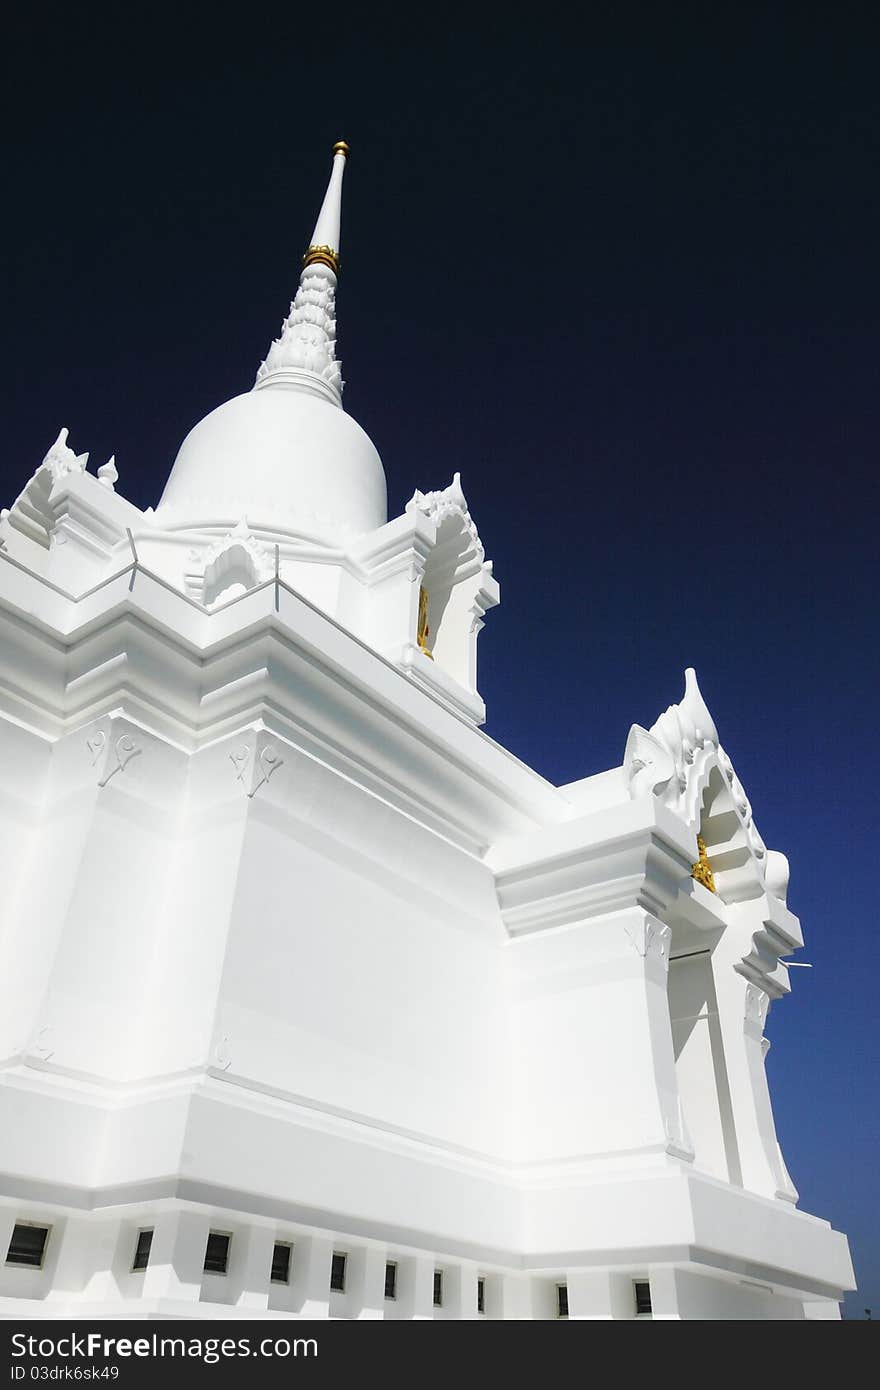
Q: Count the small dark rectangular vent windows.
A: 10